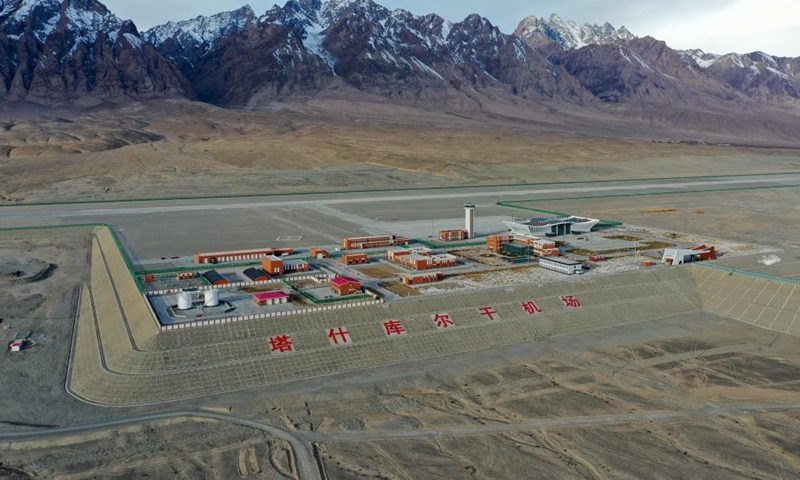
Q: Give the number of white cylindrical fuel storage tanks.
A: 2